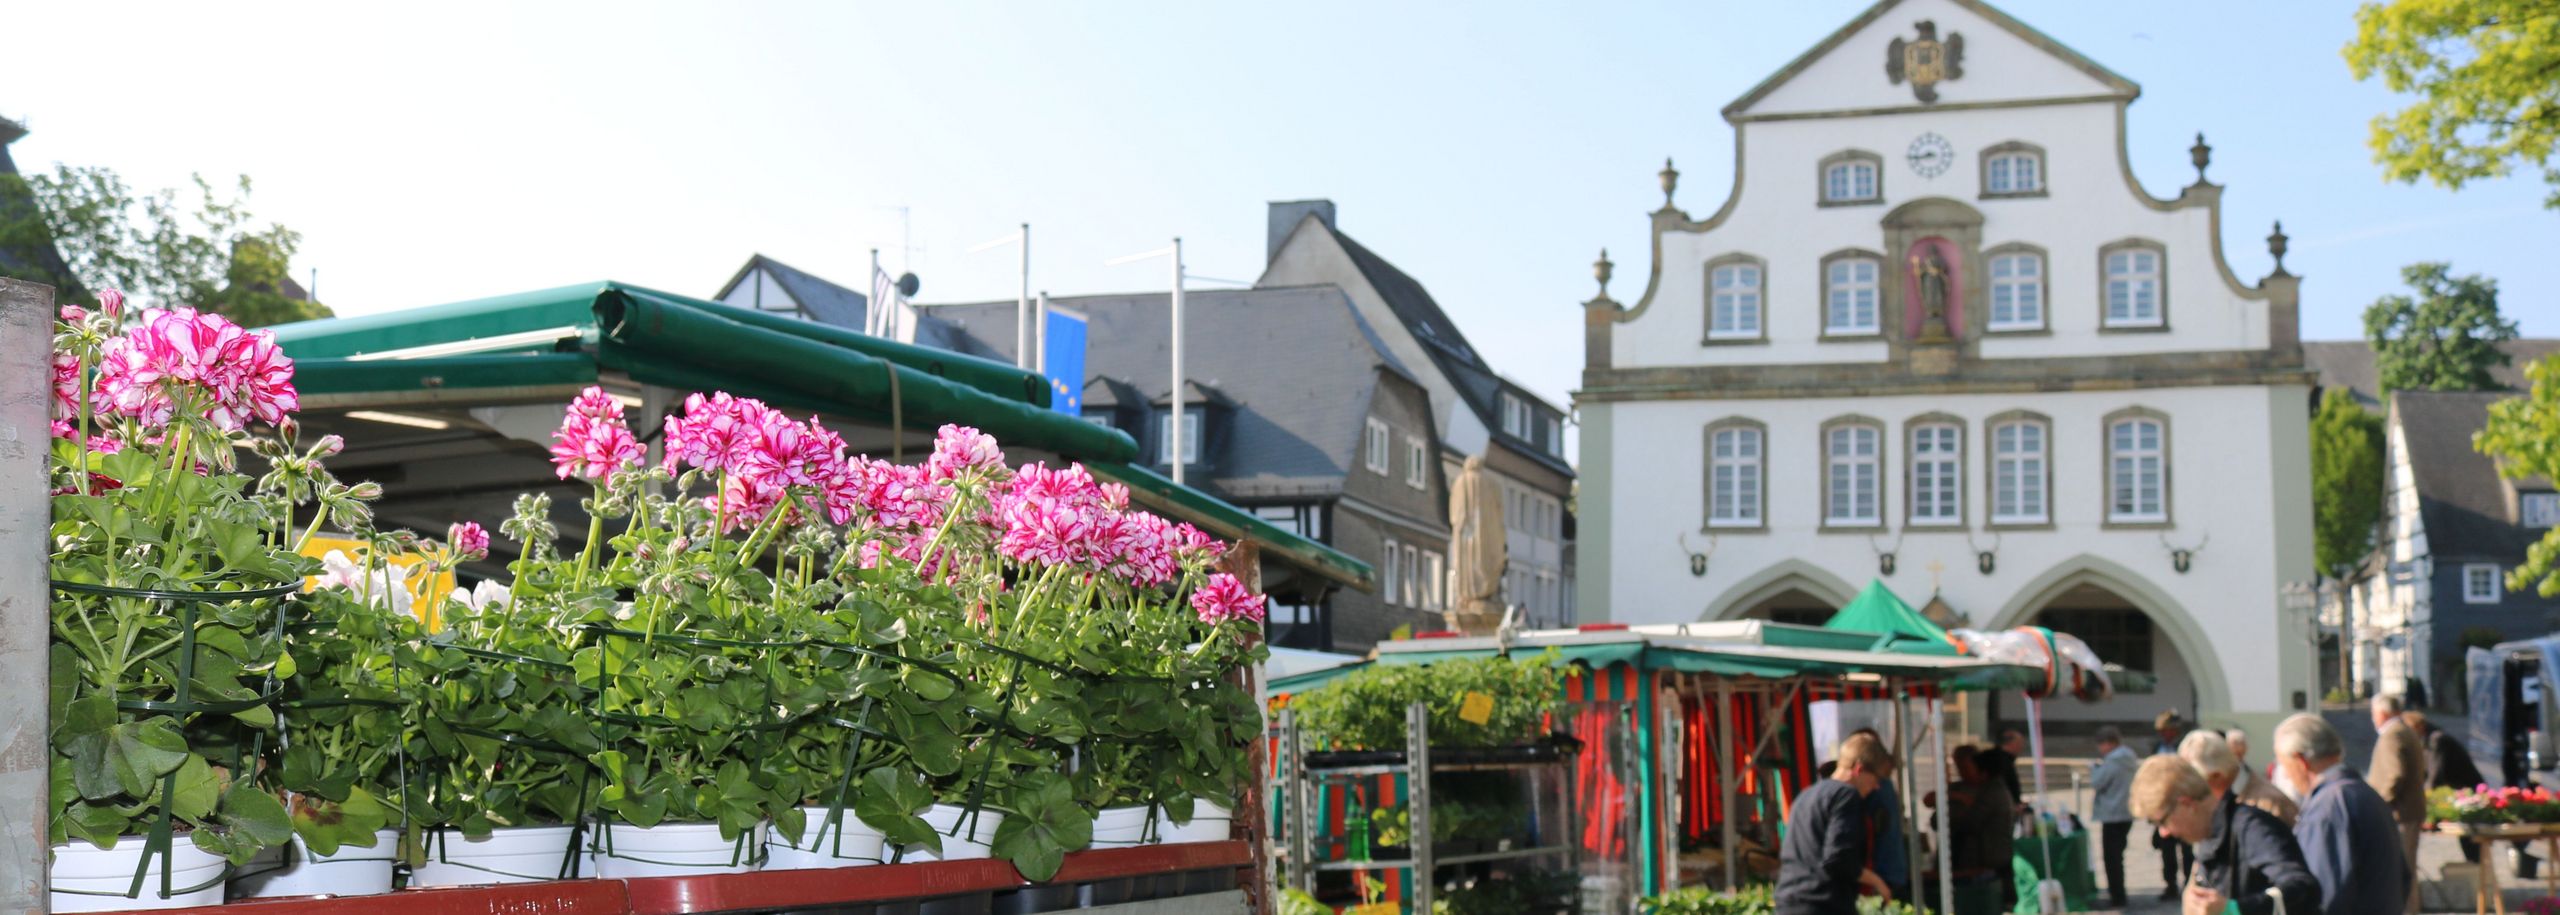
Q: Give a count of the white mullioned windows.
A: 11